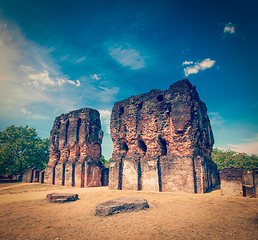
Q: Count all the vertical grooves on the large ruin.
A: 4